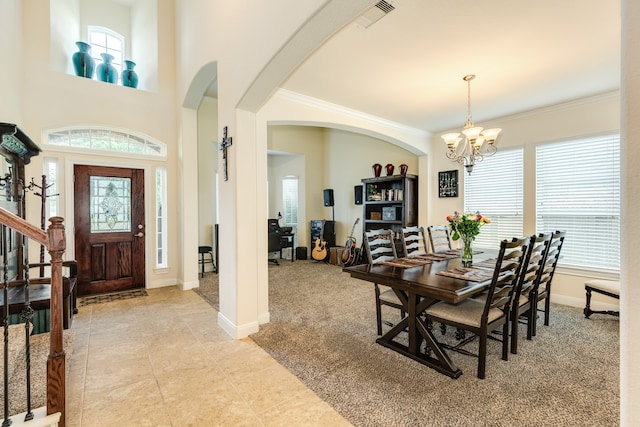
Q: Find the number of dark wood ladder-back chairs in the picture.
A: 6